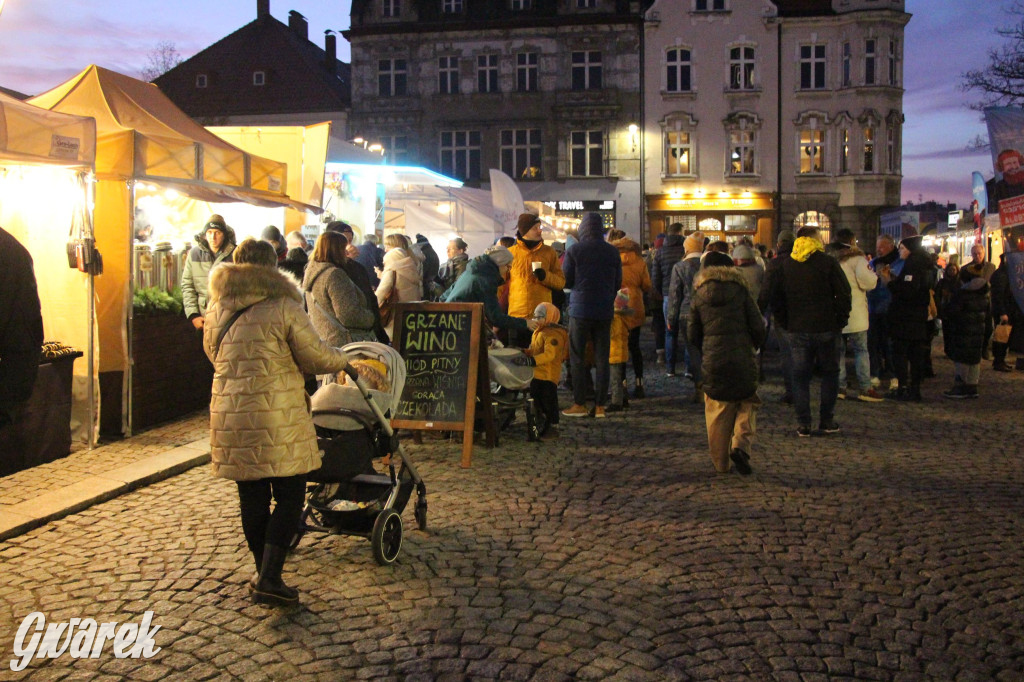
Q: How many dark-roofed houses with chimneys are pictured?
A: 1